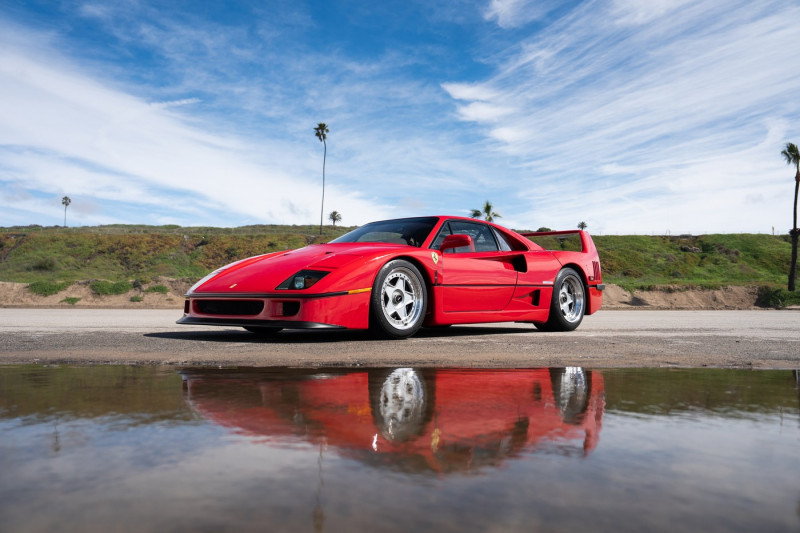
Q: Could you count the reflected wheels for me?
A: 2